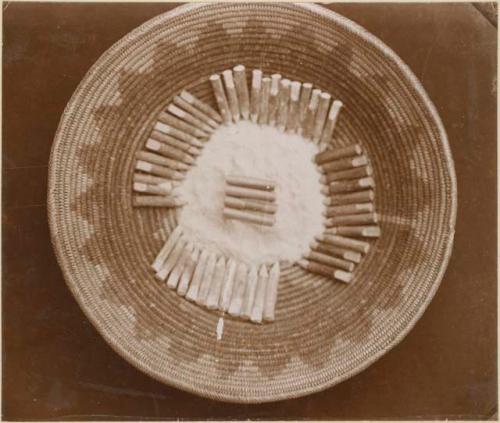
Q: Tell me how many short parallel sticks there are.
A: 4